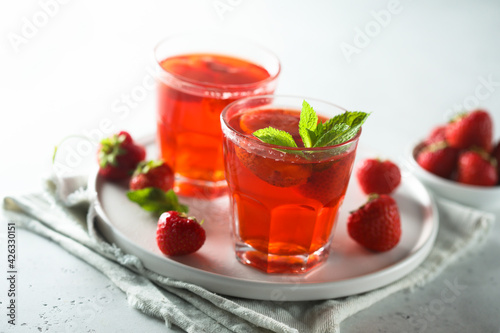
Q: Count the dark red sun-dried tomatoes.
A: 0